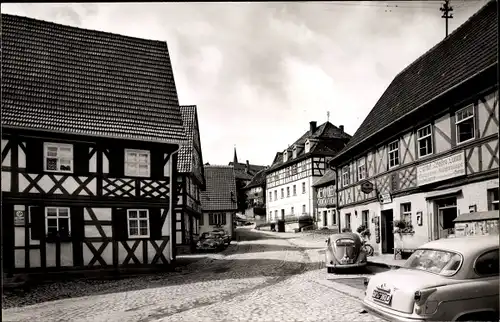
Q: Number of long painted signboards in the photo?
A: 1